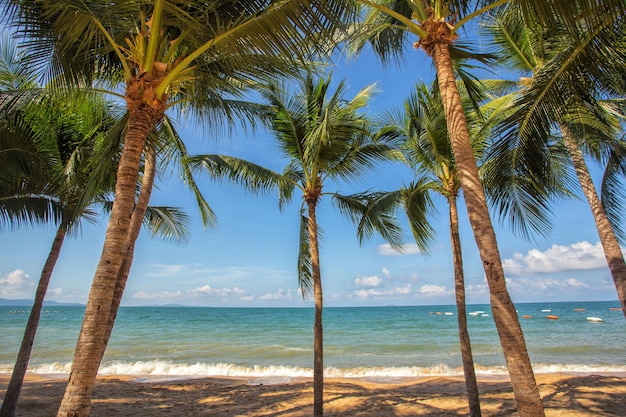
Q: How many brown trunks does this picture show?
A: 7